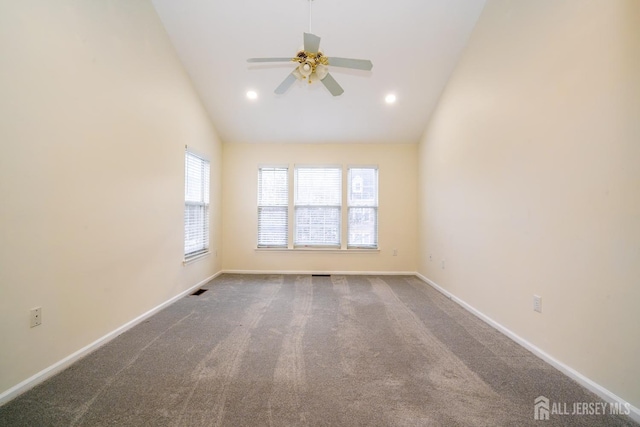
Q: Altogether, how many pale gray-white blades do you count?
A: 5